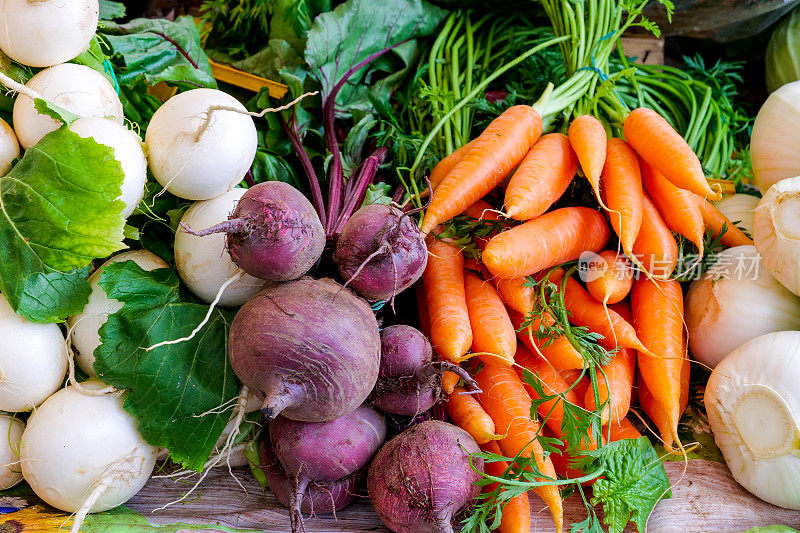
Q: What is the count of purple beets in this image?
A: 7